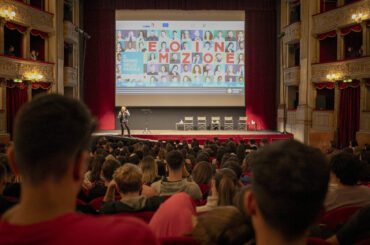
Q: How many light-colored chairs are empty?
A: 5